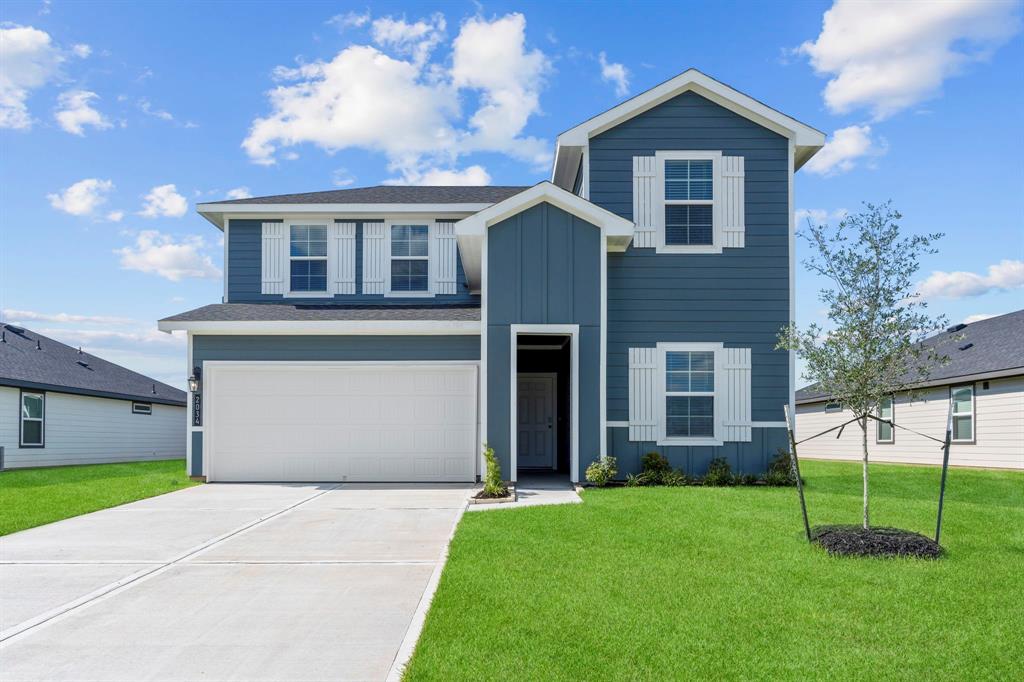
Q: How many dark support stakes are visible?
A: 2